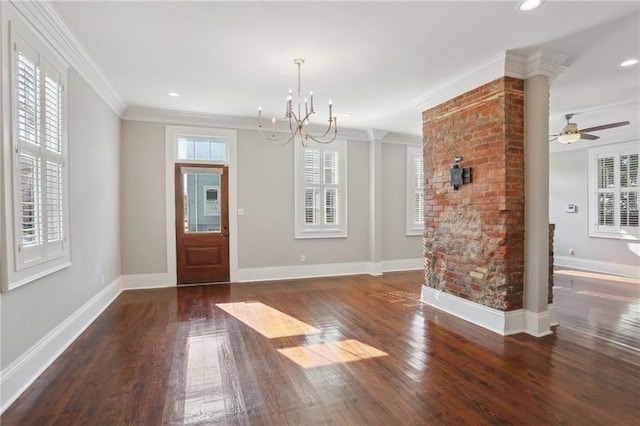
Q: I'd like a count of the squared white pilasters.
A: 2